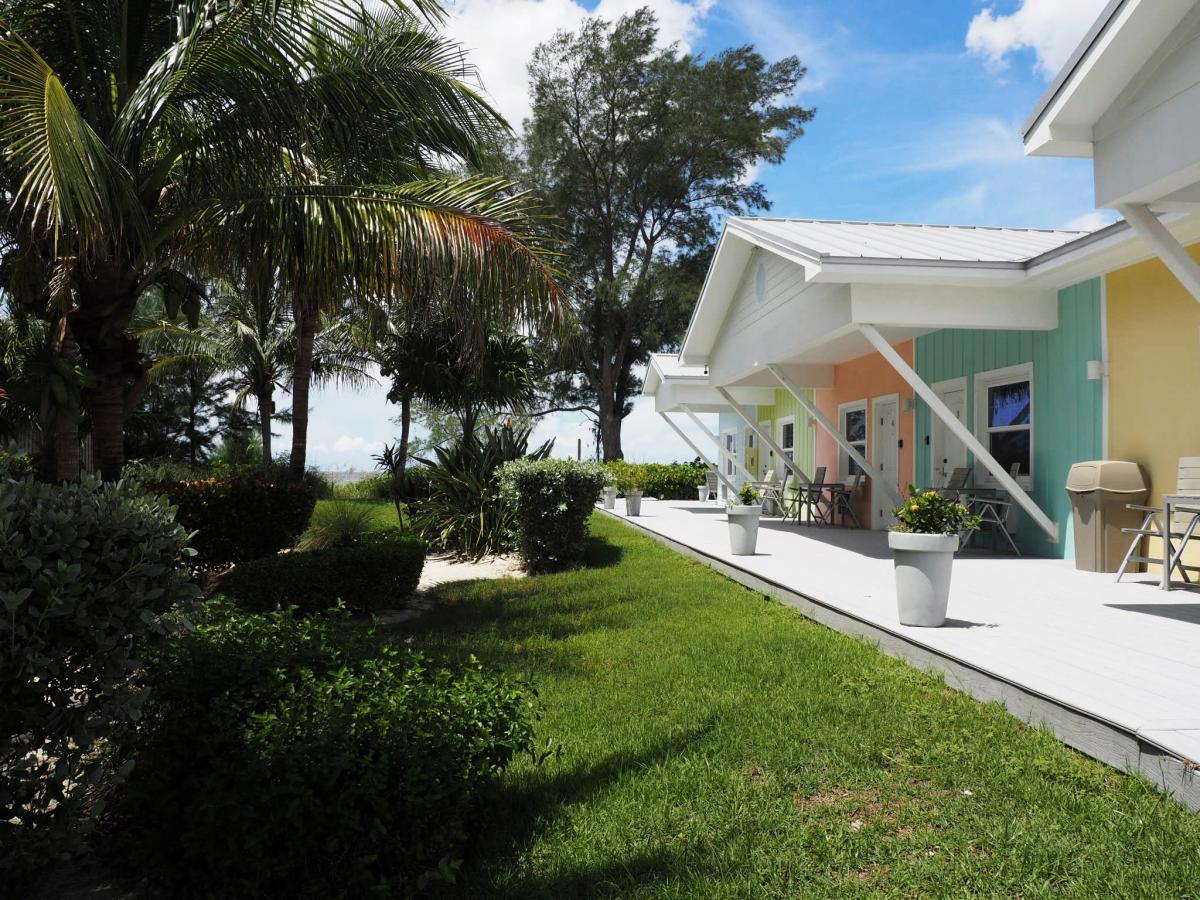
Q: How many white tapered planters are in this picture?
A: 5